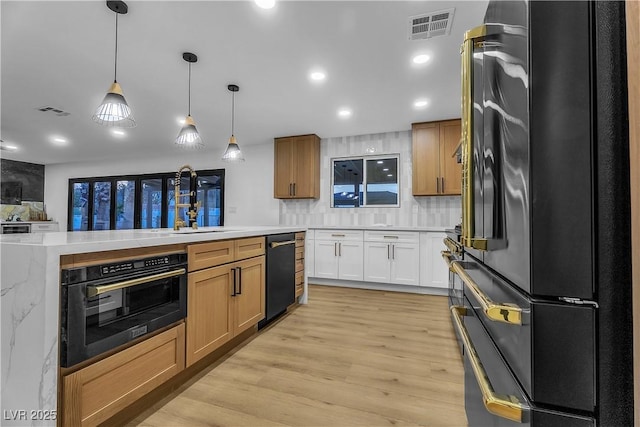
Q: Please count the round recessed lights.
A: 9